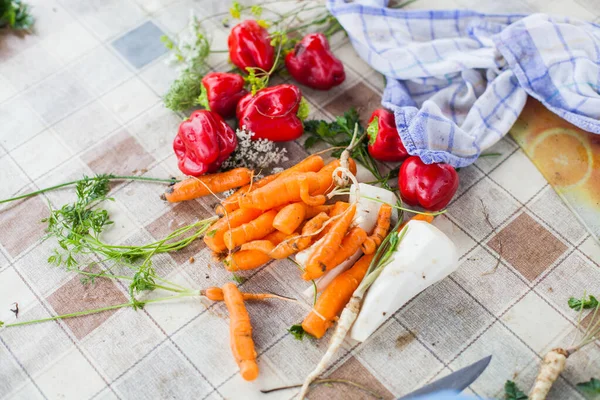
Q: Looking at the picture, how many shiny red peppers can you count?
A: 7